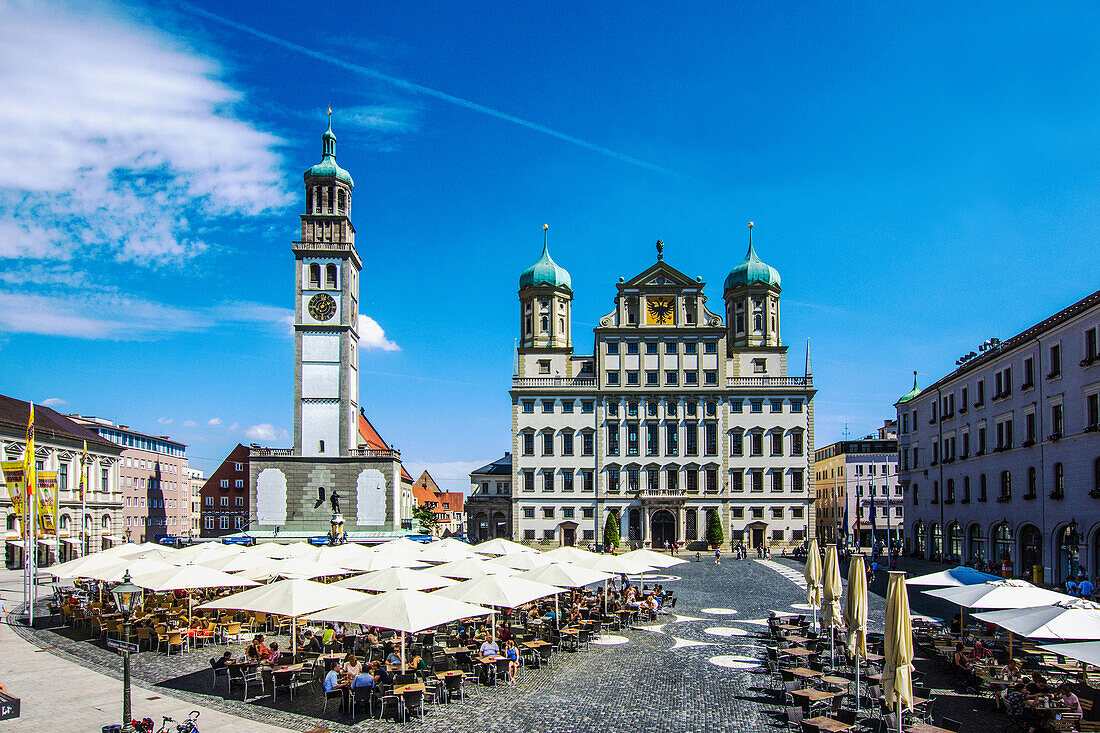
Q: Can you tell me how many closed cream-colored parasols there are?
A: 4